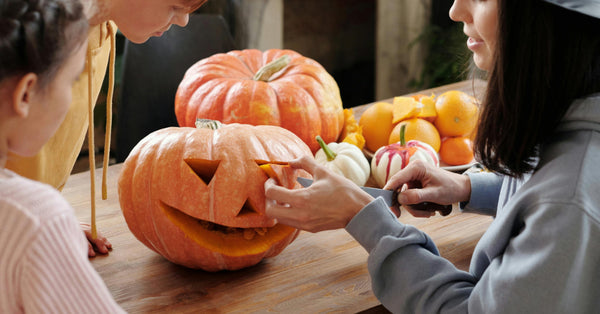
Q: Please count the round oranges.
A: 4